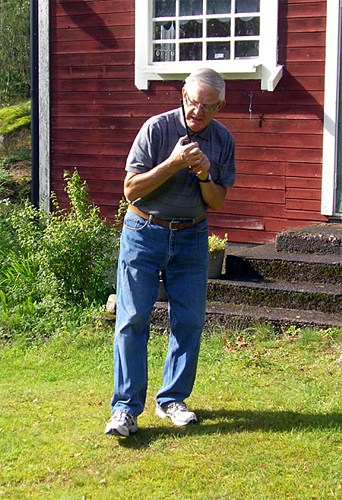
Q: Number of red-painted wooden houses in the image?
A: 1